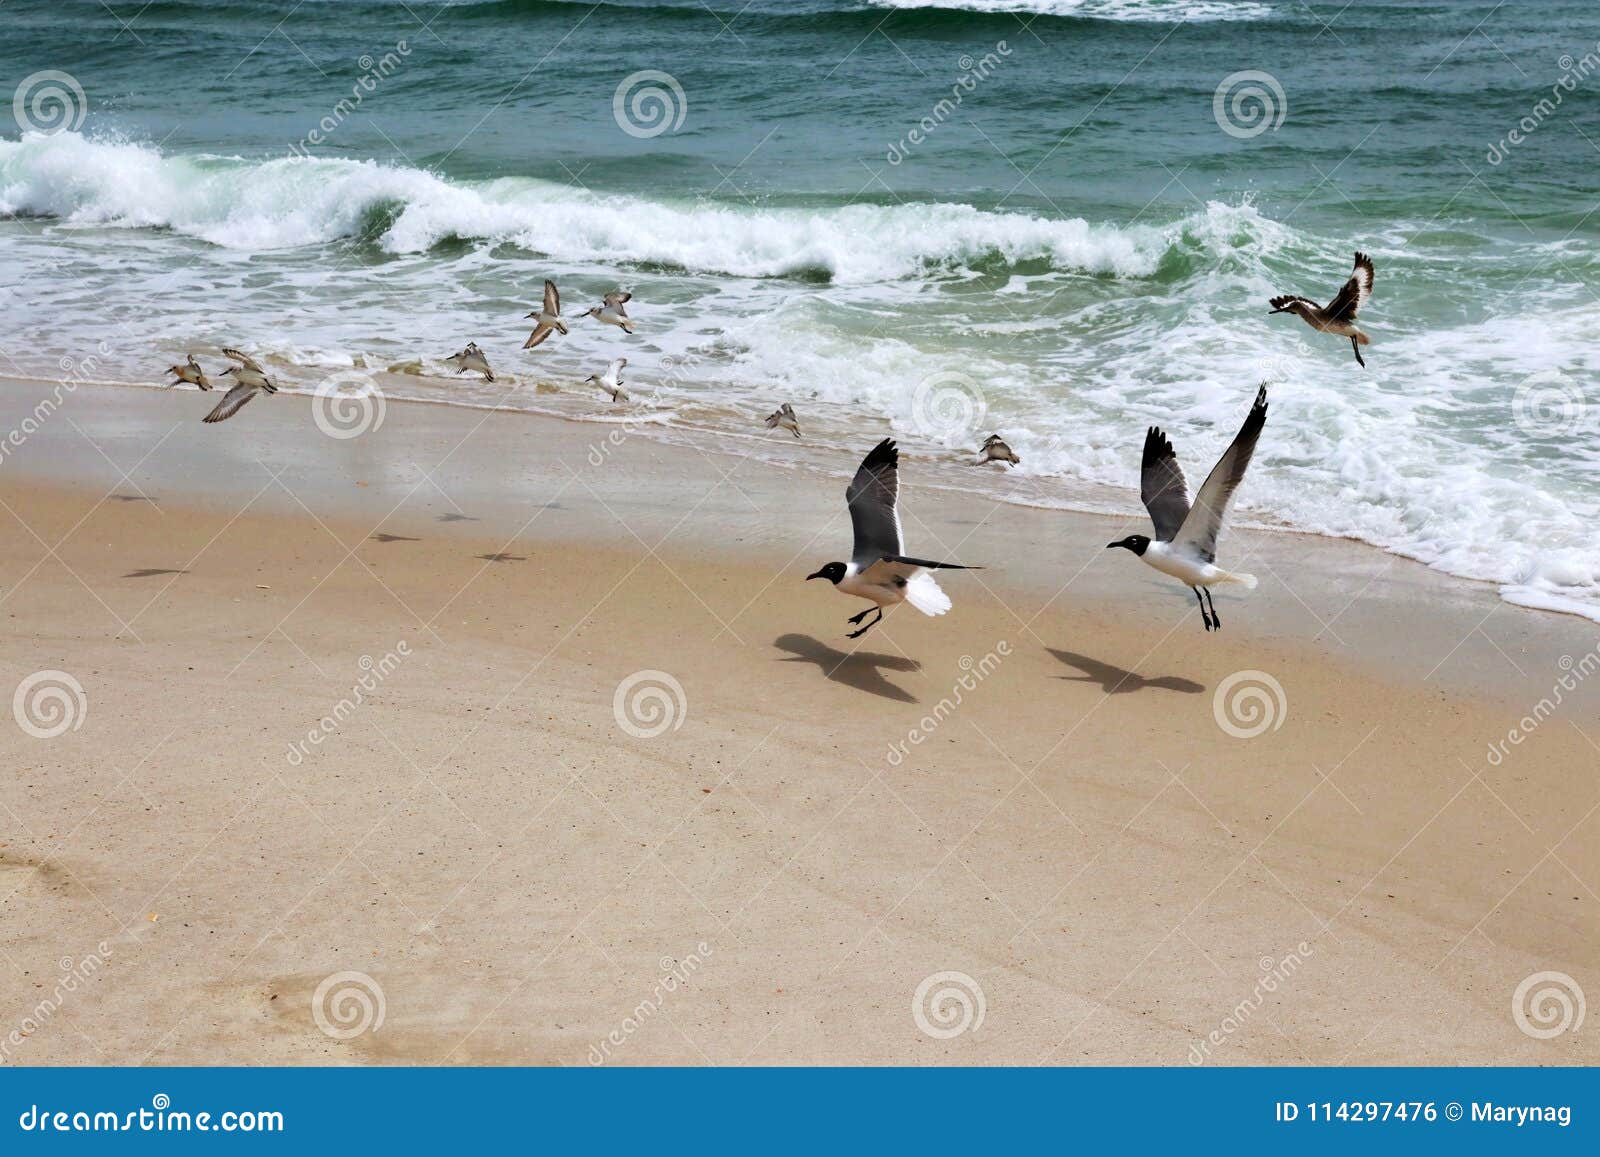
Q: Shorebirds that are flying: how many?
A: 11